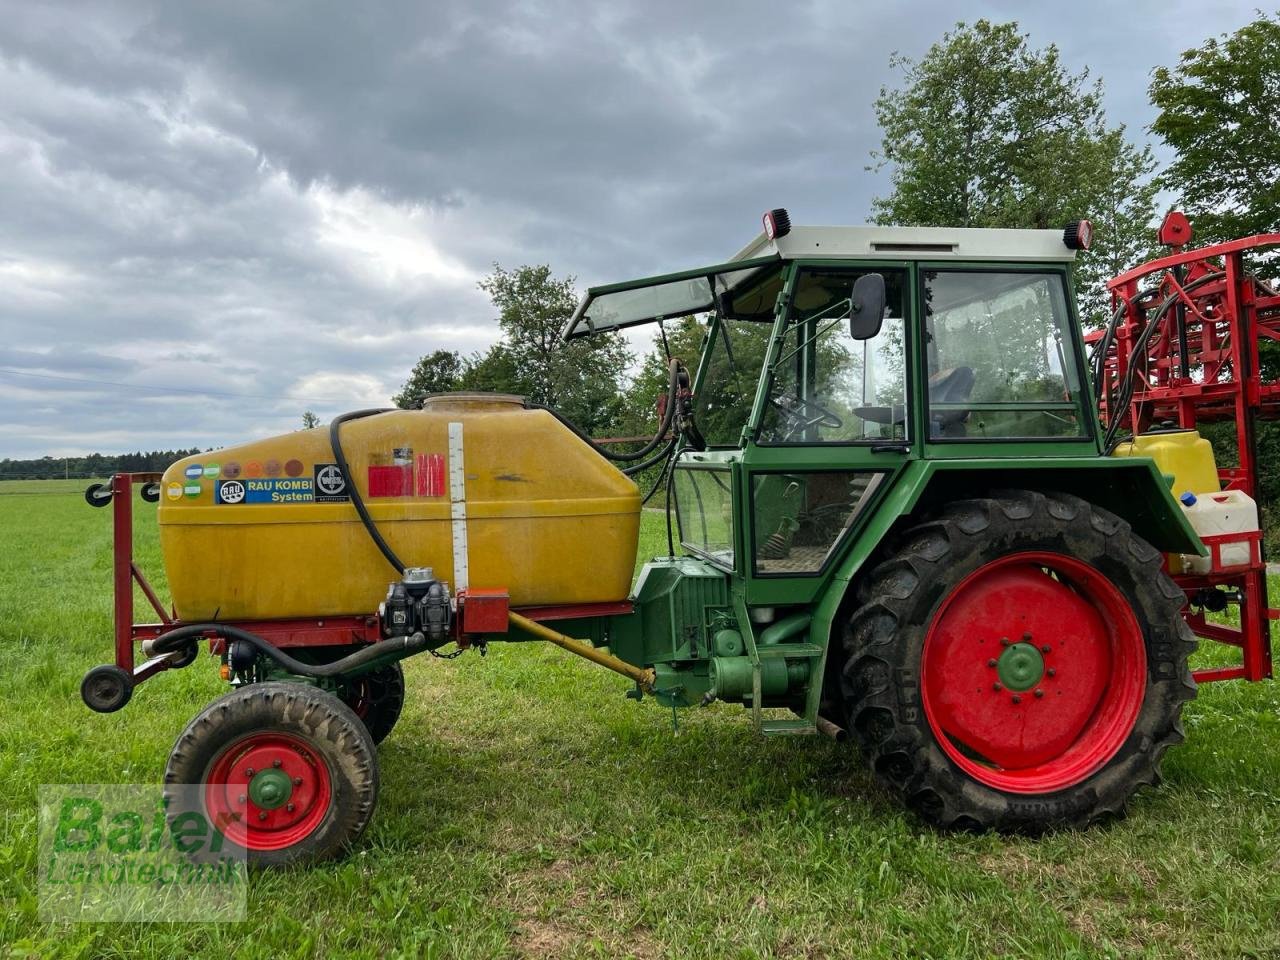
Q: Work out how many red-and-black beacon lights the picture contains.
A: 2